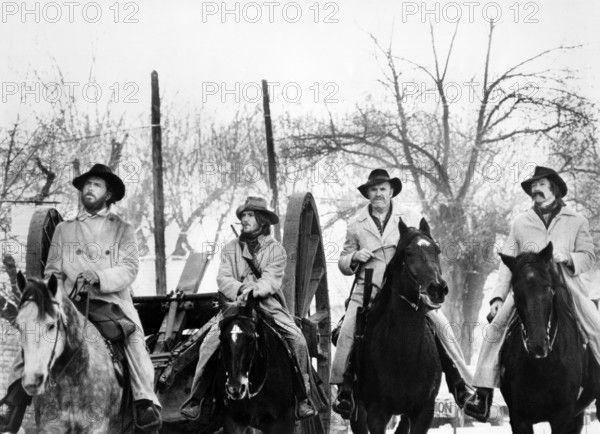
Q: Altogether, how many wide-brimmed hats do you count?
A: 4